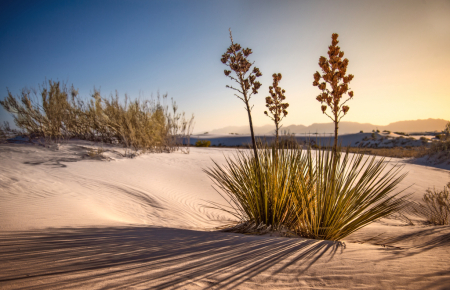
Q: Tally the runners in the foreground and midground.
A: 0